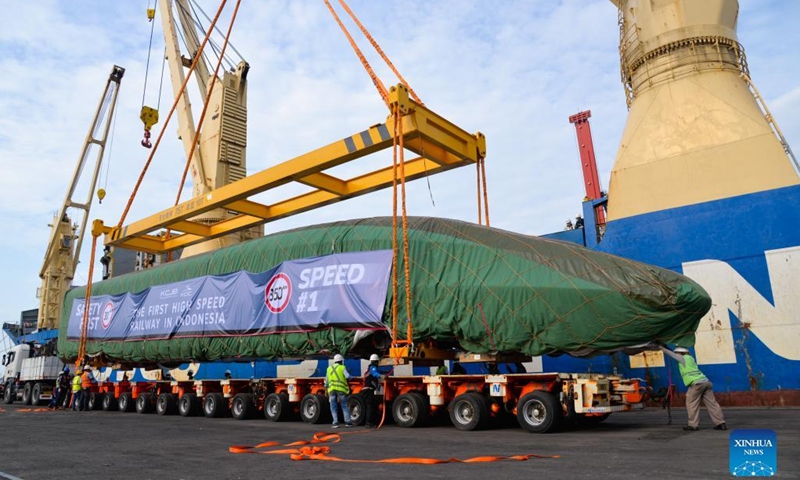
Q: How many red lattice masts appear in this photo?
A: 1